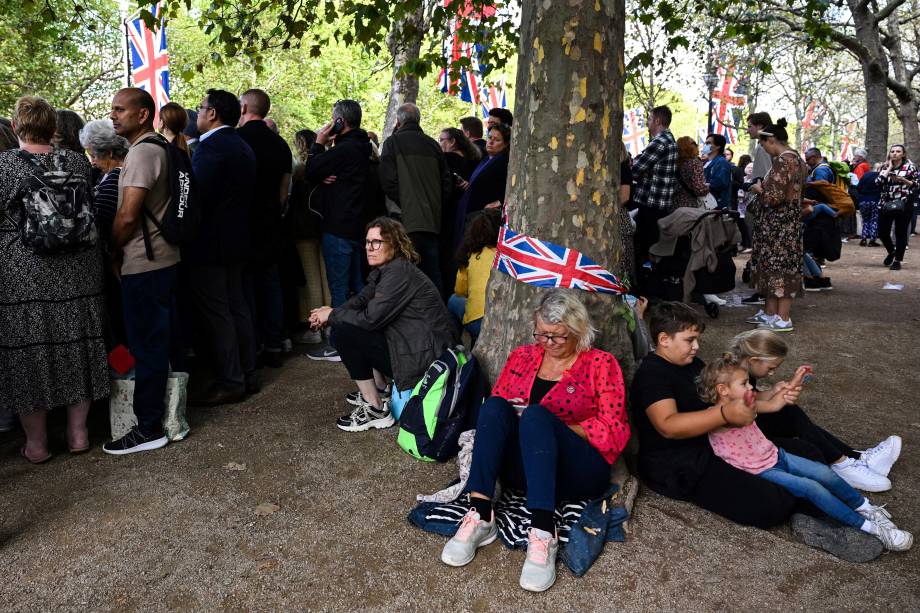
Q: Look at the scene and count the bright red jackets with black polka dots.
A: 1